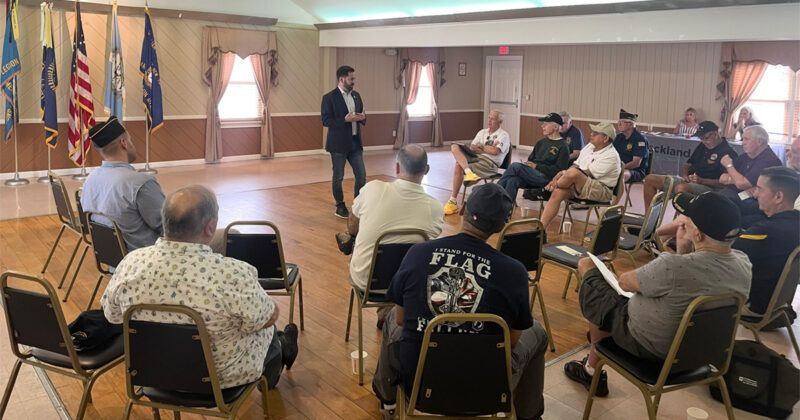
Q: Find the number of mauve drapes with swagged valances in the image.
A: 3